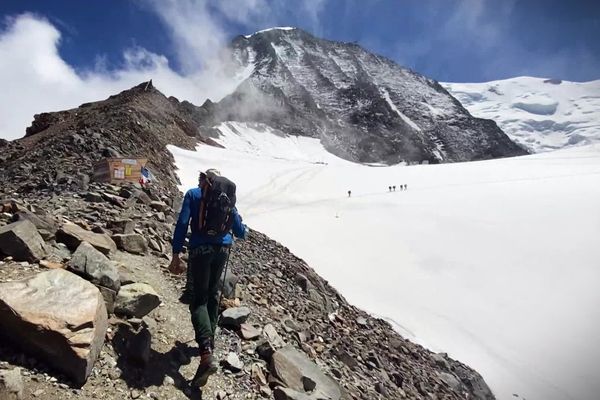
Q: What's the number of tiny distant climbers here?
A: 5